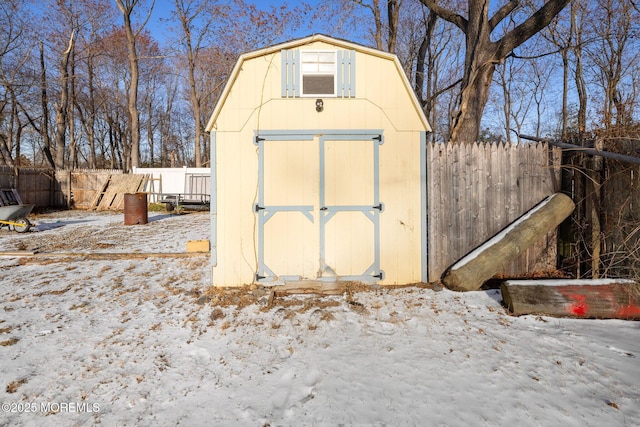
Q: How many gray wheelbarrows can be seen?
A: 1